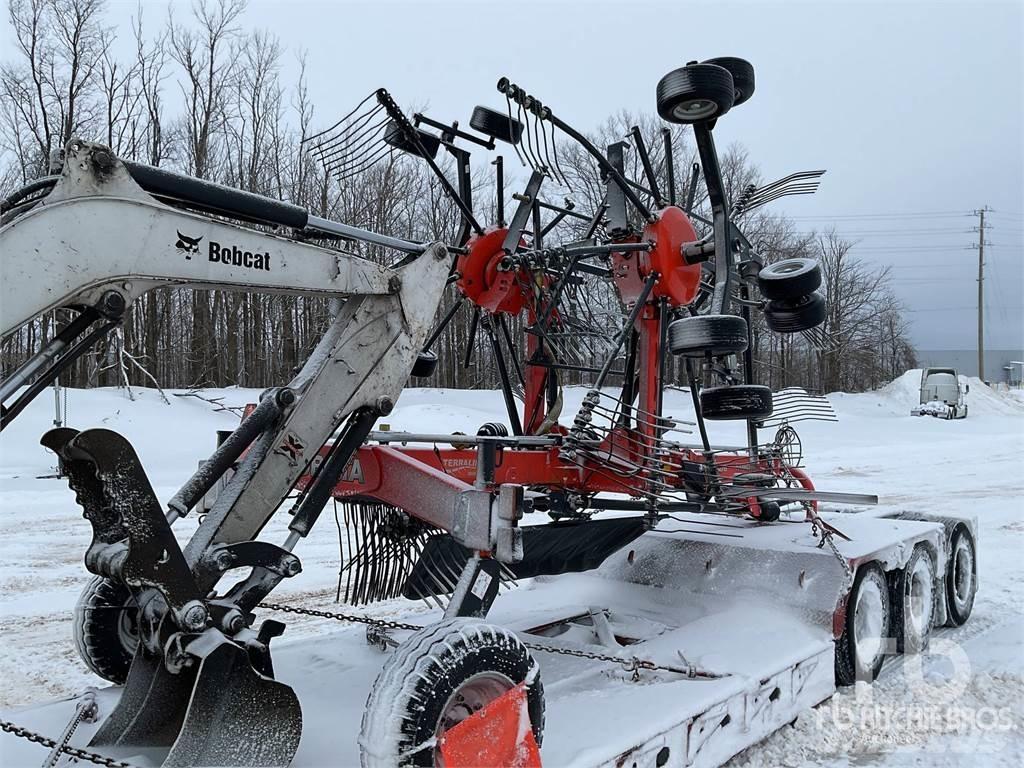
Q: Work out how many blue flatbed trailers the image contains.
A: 0